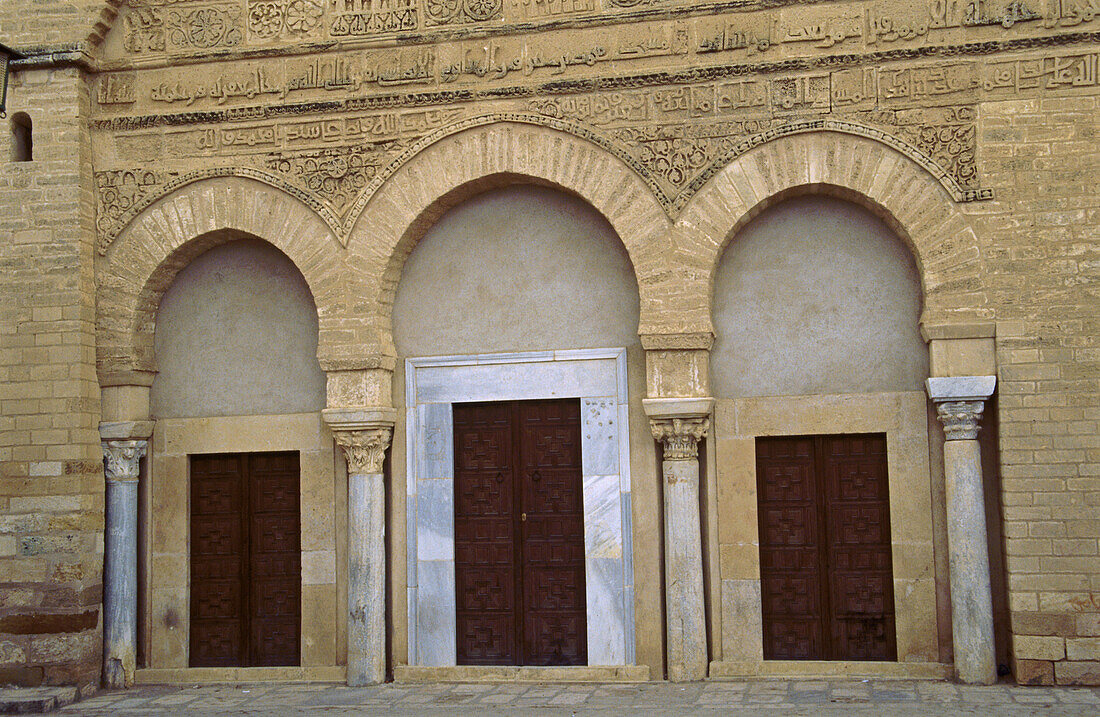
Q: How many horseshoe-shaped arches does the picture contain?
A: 3